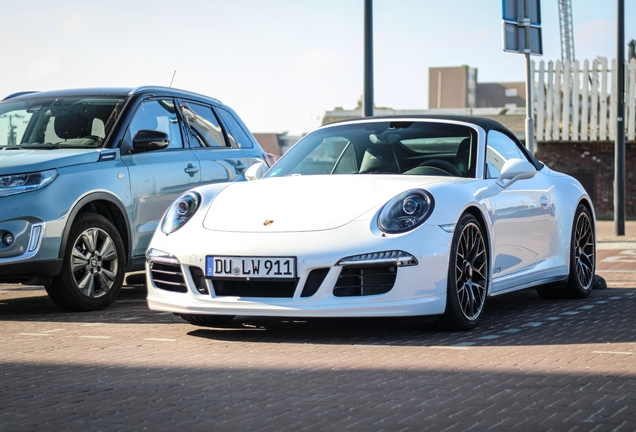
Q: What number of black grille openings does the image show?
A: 5